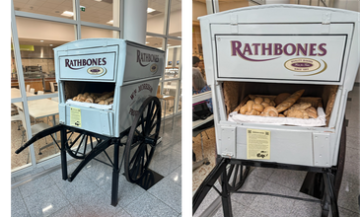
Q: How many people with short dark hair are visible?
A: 1